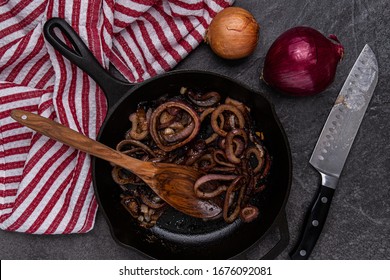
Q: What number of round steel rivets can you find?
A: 3